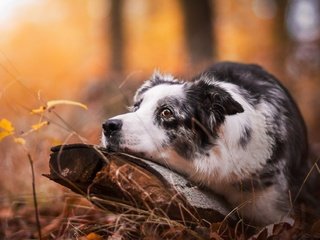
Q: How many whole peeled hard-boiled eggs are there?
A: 0